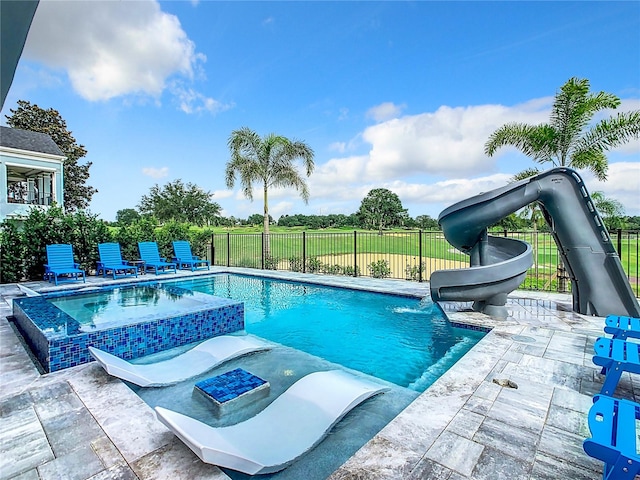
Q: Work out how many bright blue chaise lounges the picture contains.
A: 7